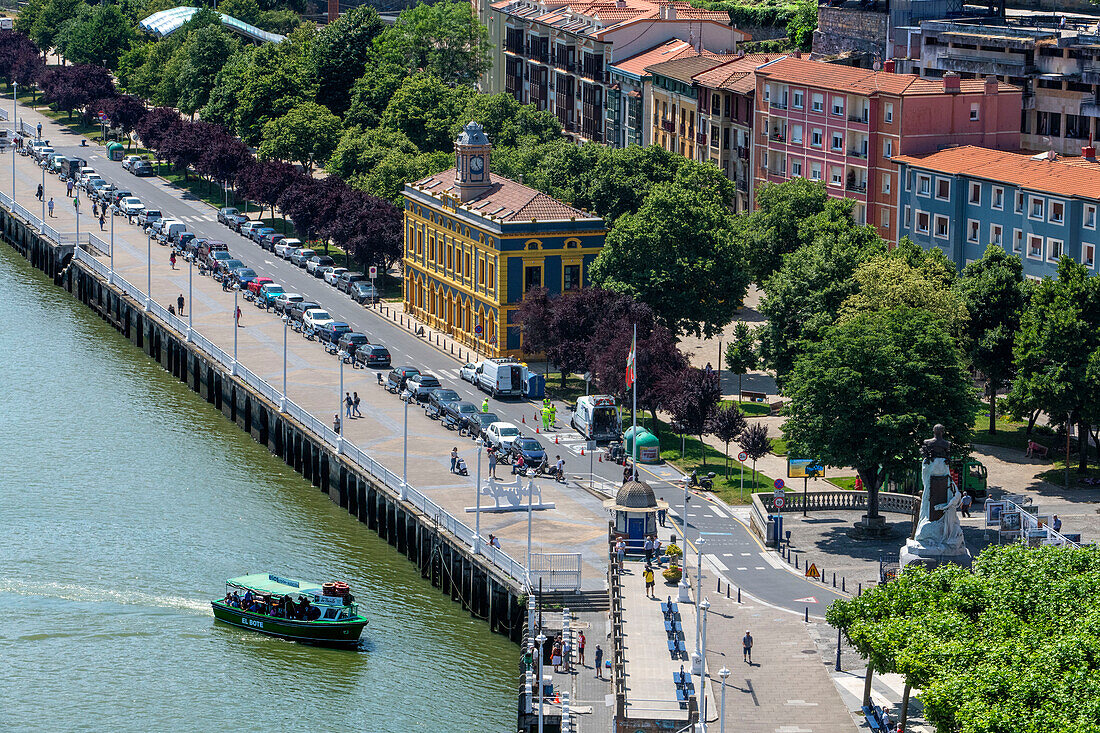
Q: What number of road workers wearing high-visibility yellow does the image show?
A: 4